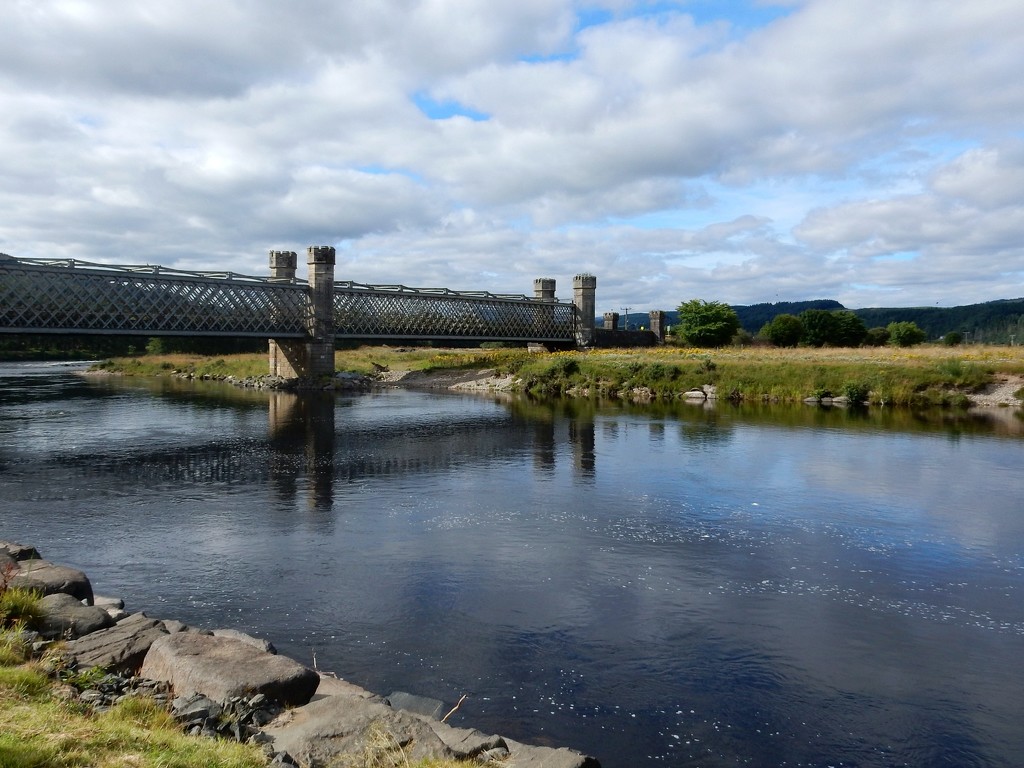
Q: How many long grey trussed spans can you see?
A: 2